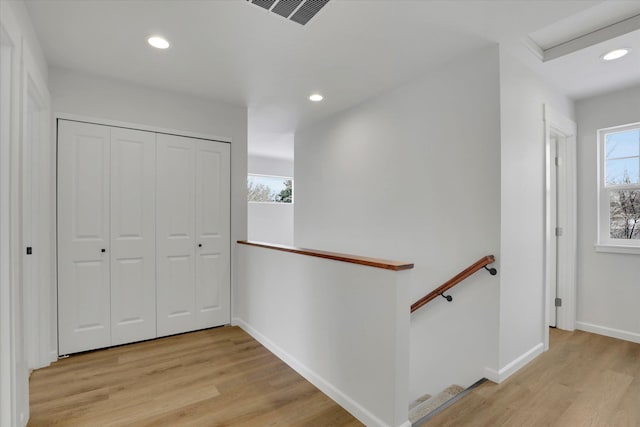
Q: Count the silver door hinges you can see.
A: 3